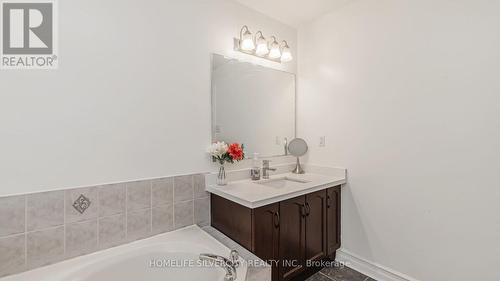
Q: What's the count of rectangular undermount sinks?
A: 1